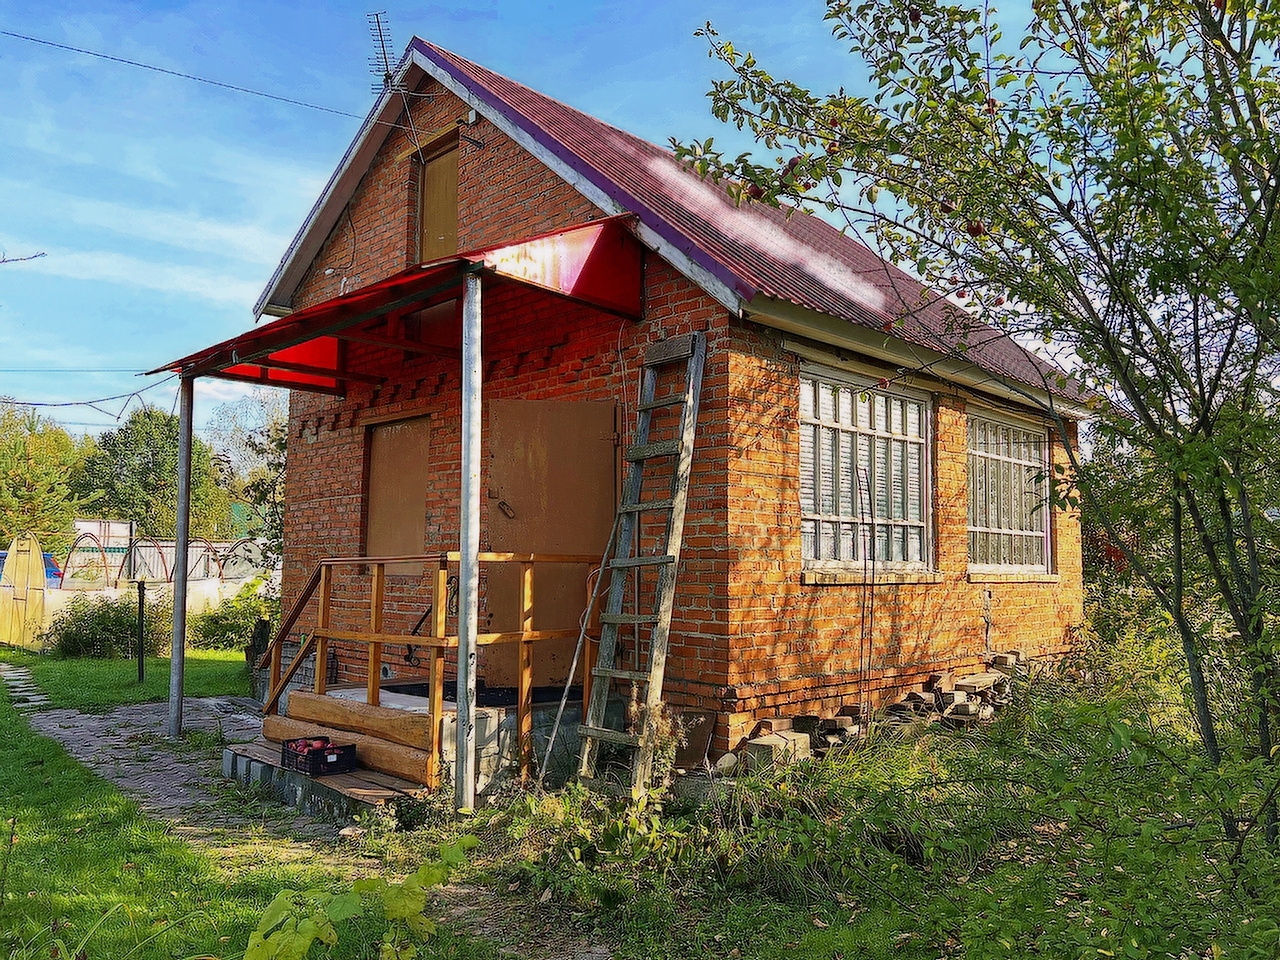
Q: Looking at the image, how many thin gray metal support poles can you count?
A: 2